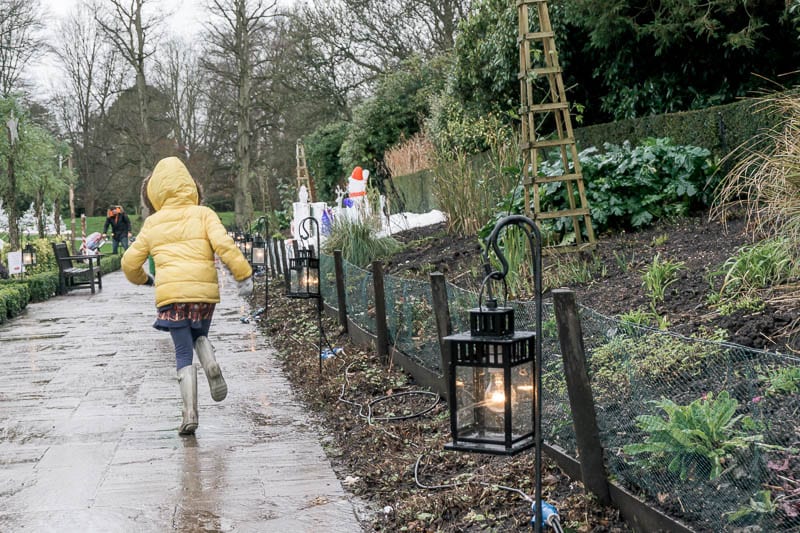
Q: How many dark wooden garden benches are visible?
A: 1